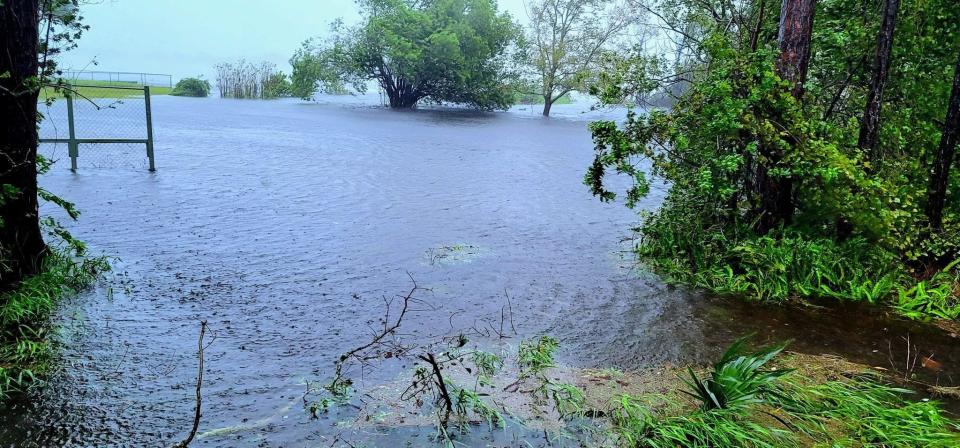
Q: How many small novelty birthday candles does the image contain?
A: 0